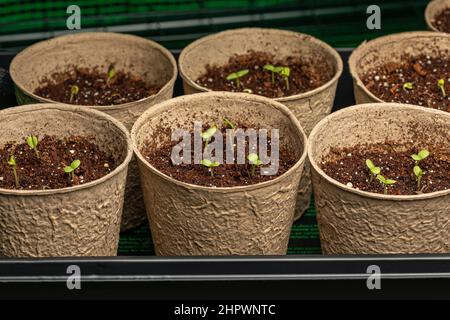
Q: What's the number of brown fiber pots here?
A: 7